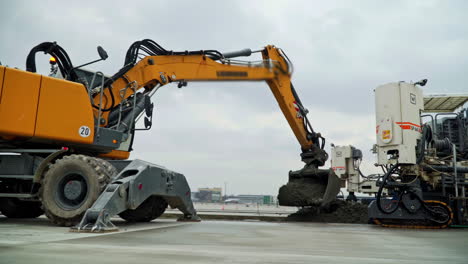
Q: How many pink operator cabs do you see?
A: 0